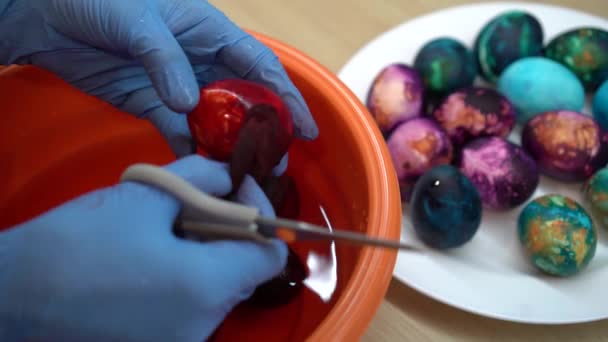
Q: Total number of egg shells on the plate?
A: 13